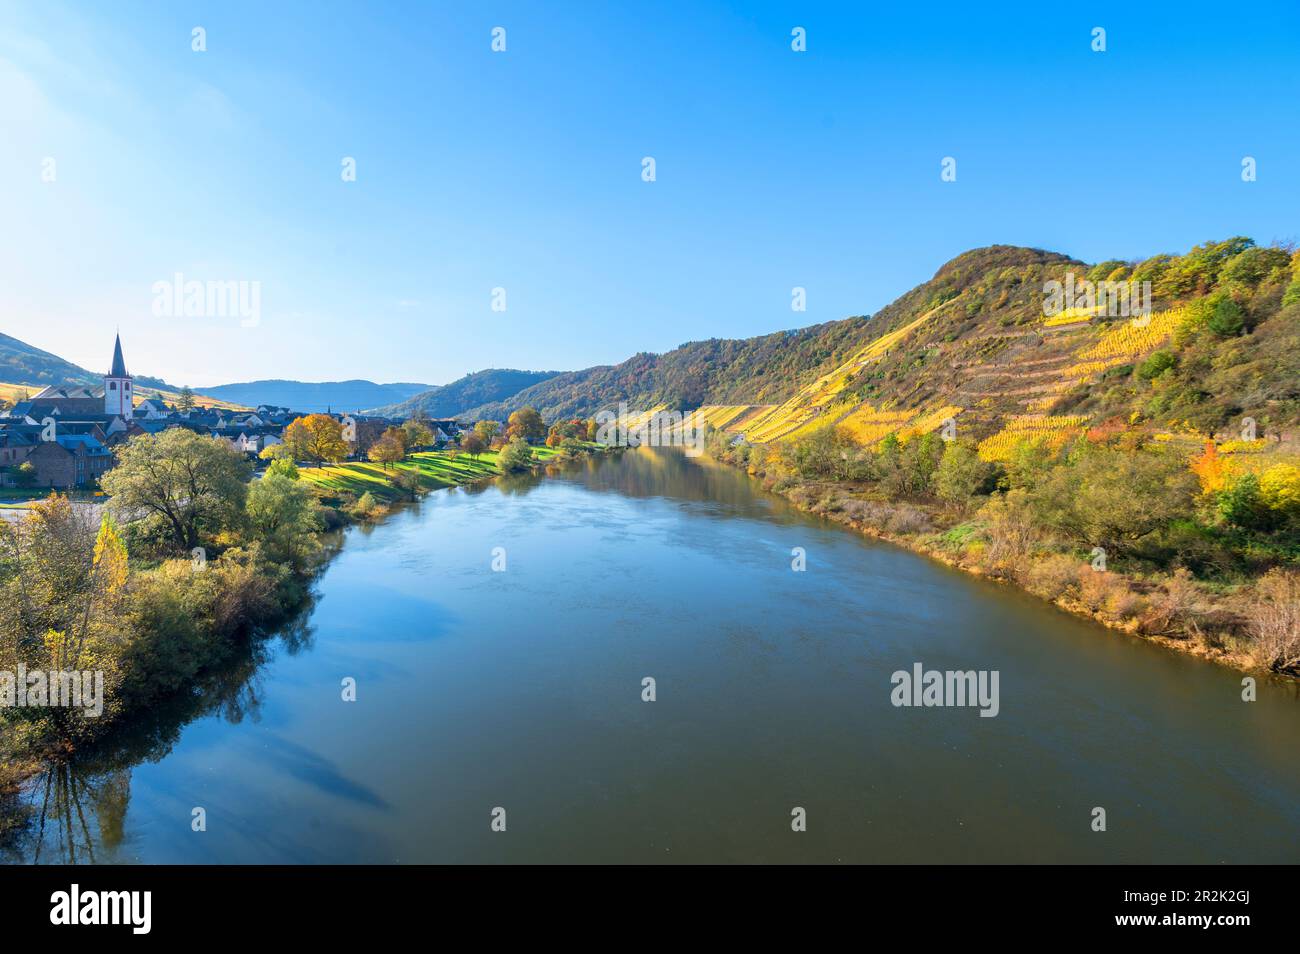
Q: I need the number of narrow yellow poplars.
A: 1